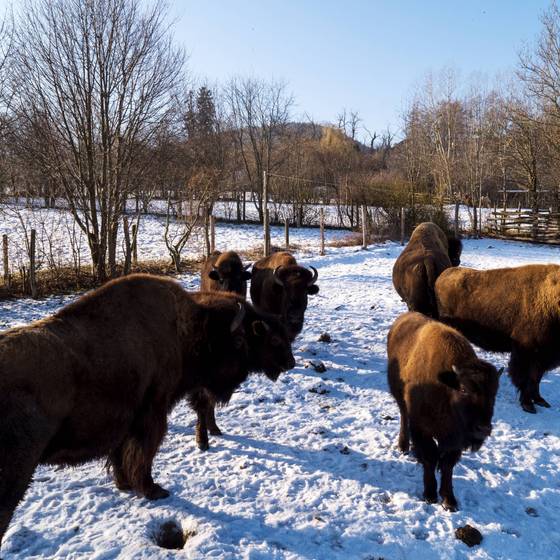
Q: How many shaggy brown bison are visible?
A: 7